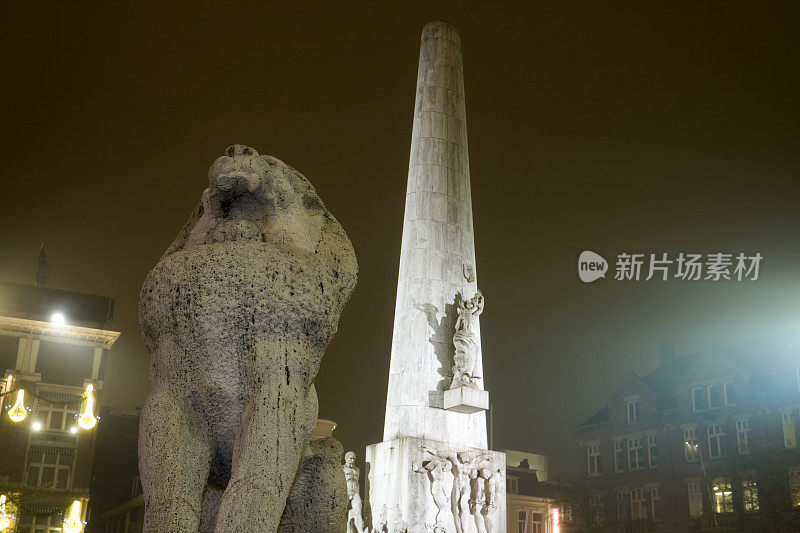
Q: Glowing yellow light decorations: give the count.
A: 4